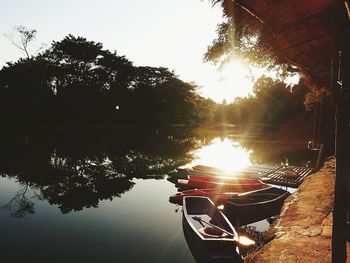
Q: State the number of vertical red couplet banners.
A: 0